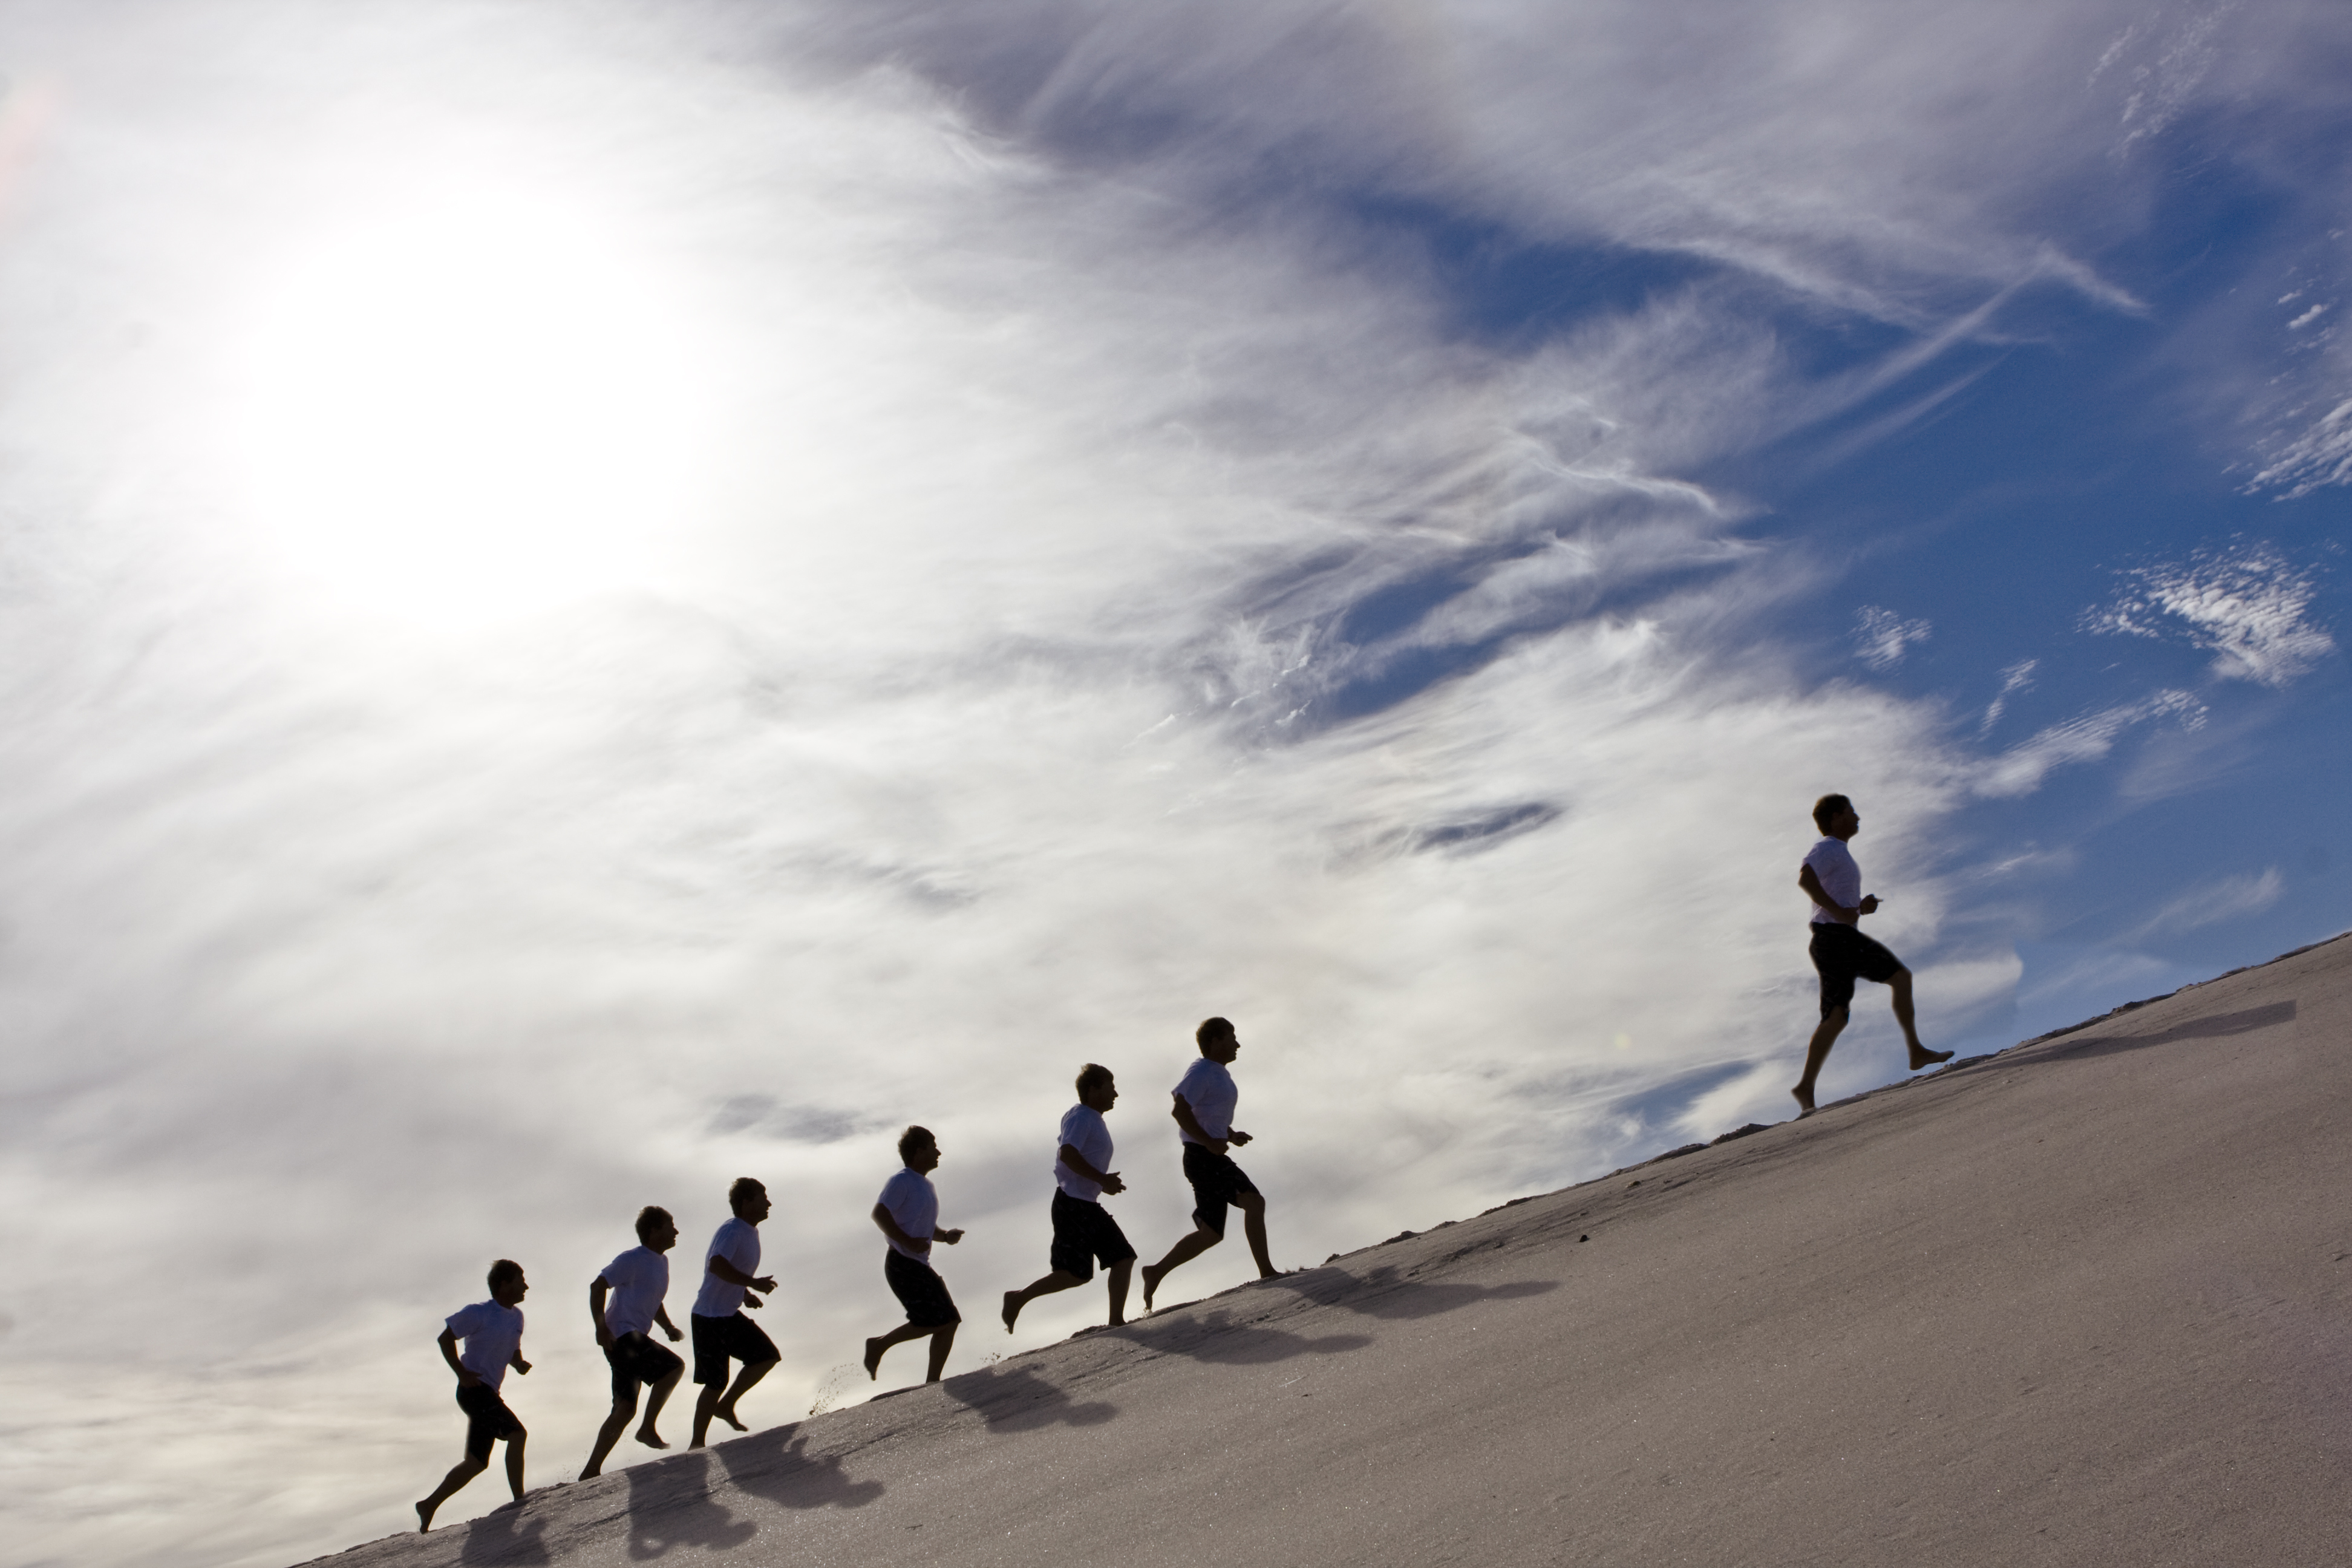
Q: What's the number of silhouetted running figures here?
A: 7